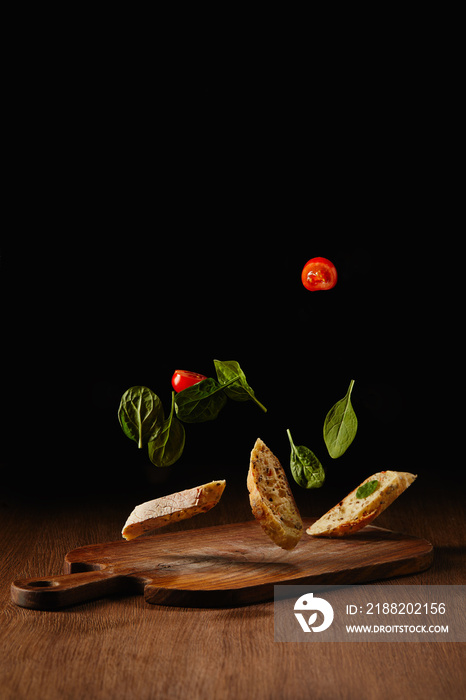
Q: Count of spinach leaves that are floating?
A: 6